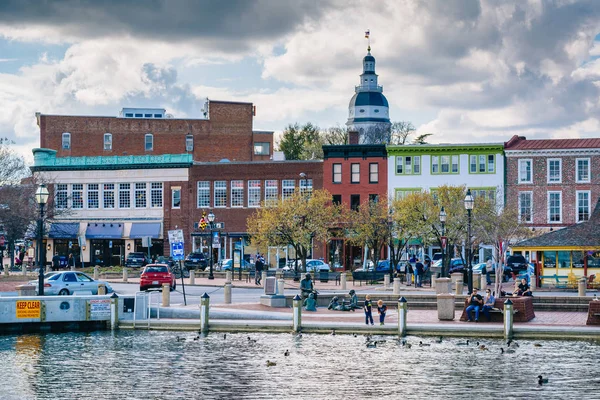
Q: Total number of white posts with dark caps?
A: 5